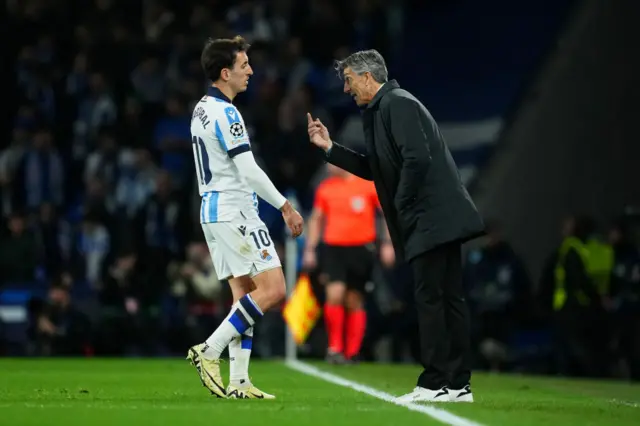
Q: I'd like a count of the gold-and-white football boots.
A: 2